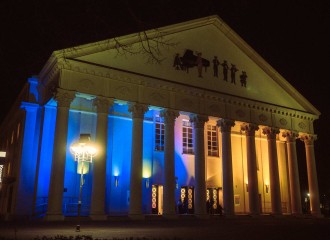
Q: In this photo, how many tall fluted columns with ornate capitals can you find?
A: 10